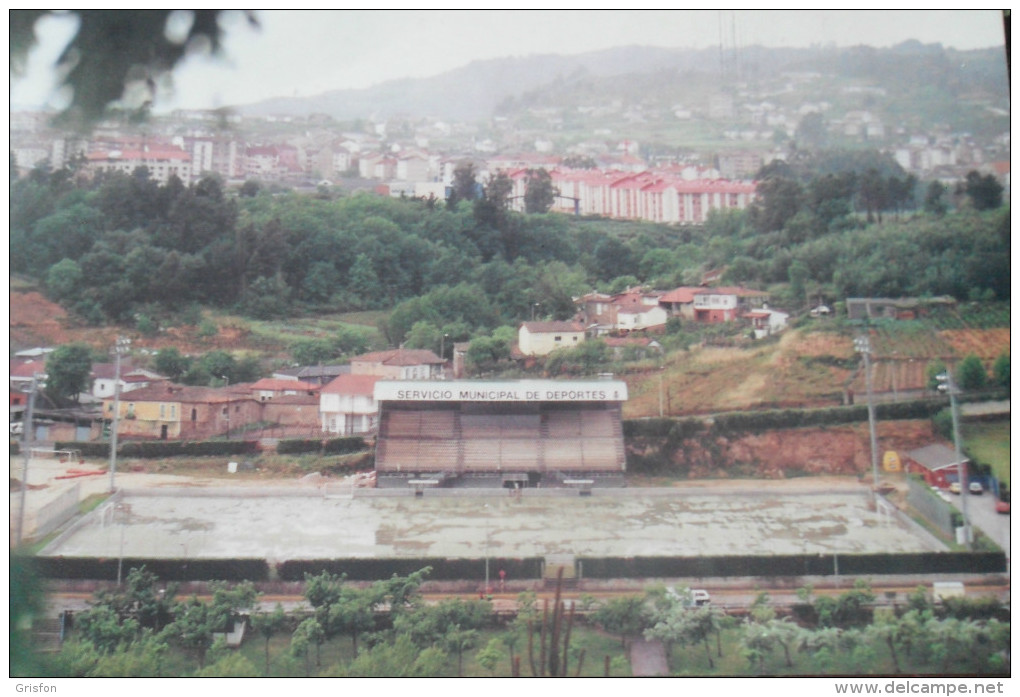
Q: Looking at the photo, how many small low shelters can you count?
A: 2